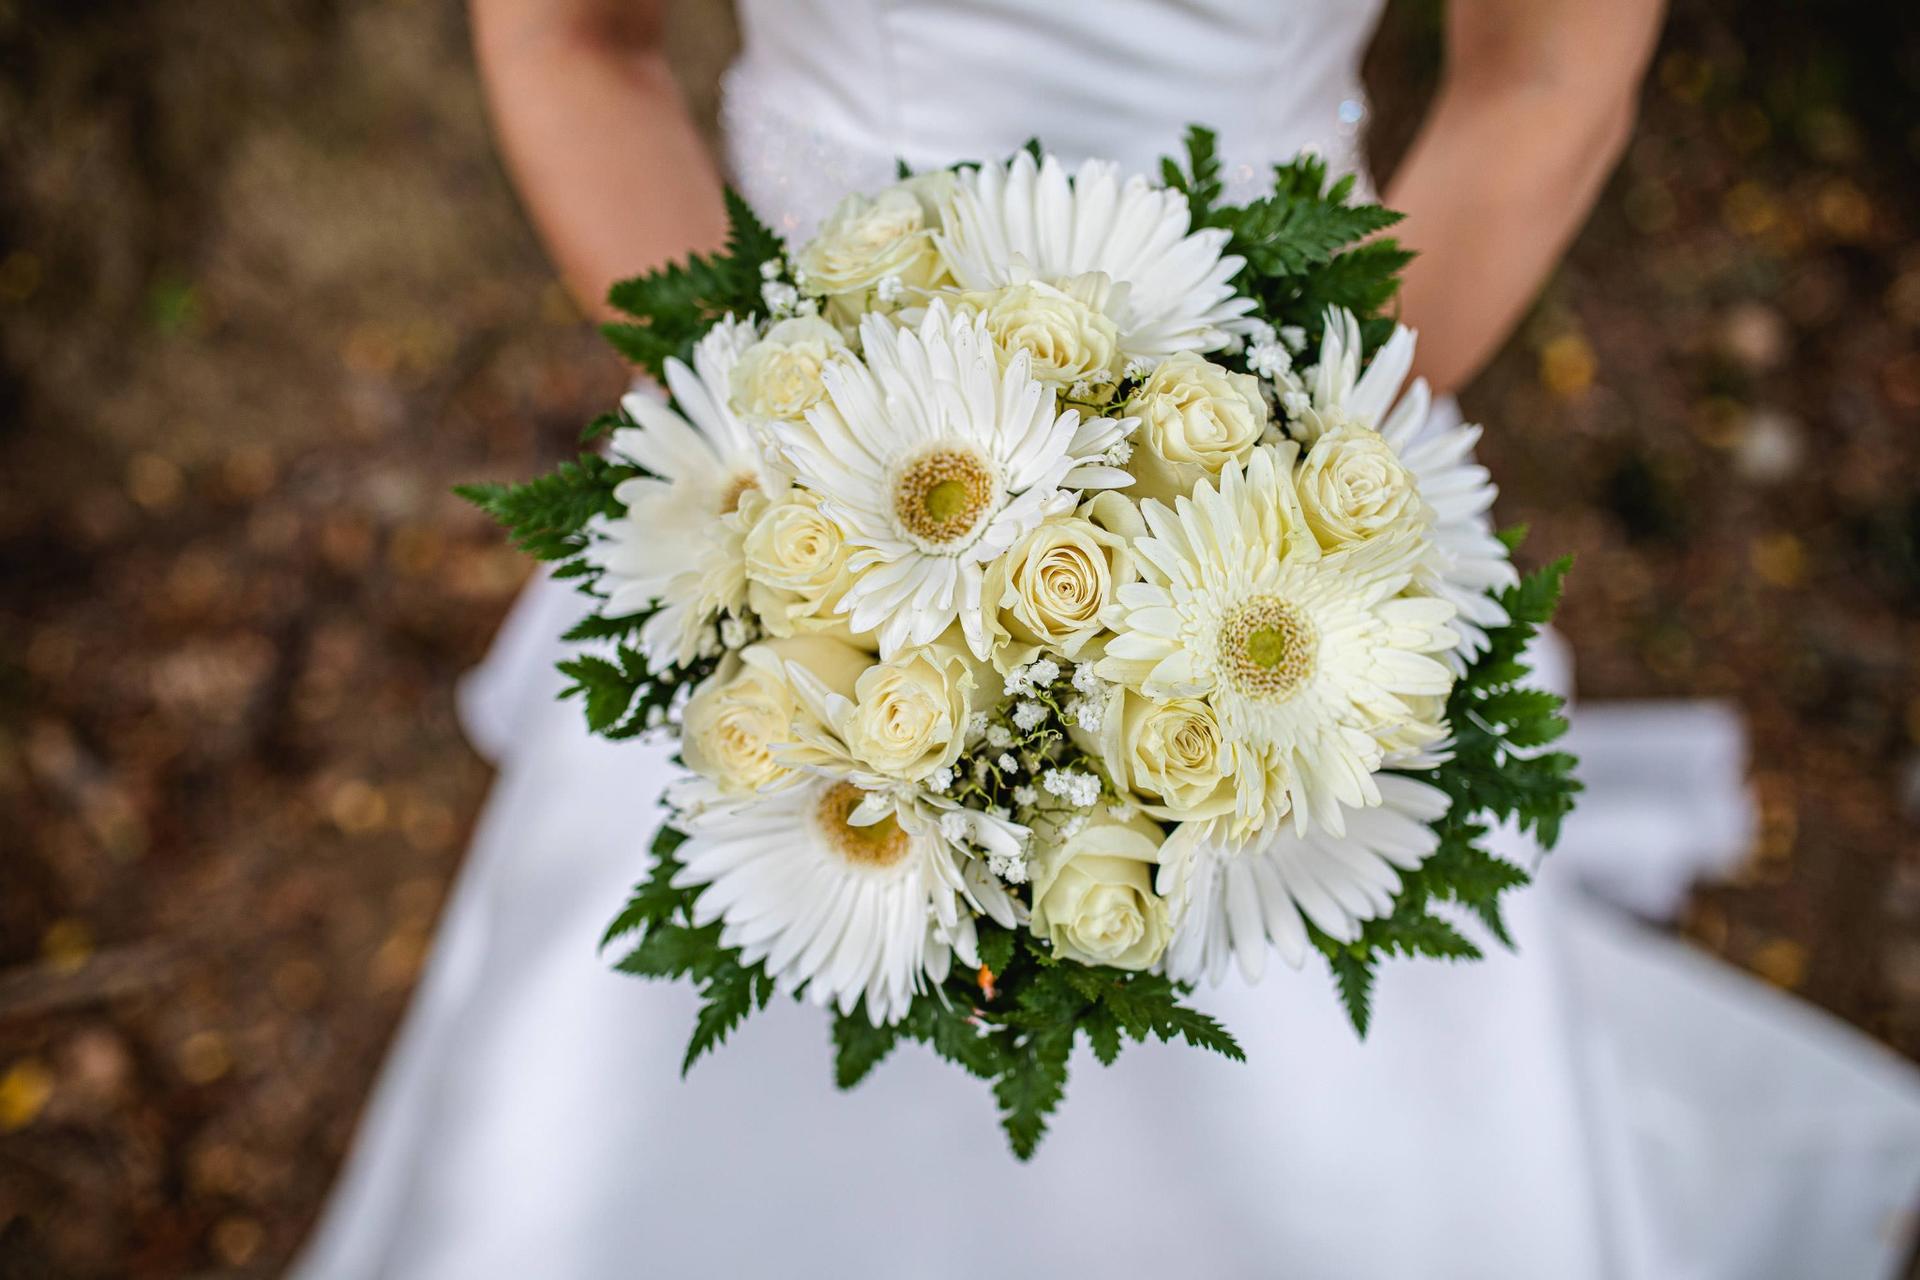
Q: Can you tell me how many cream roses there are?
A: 11